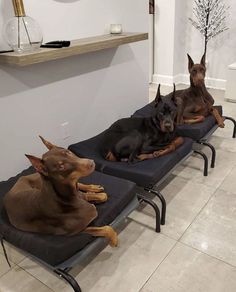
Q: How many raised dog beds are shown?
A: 3